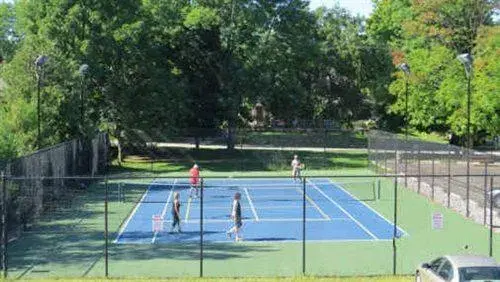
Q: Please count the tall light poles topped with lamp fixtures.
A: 4